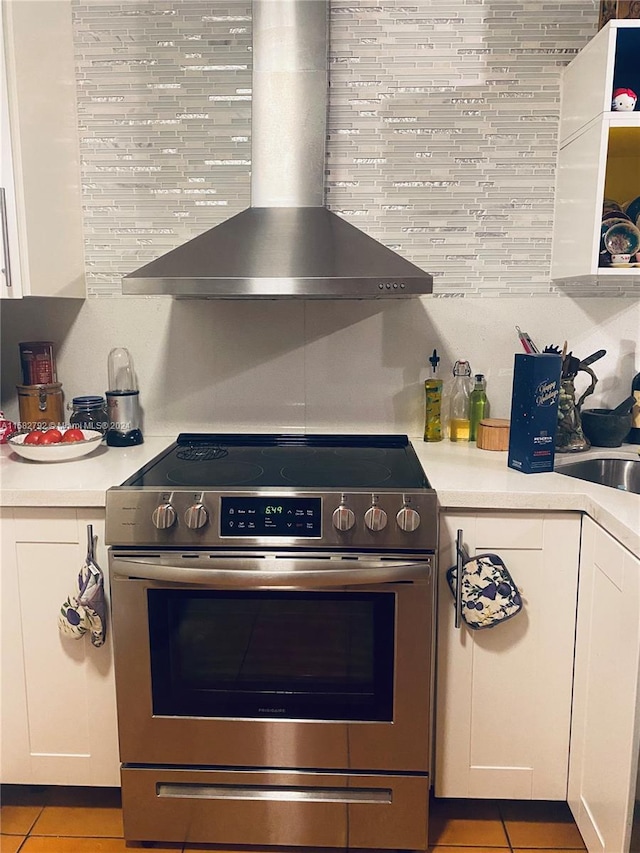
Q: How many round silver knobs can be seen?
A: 5